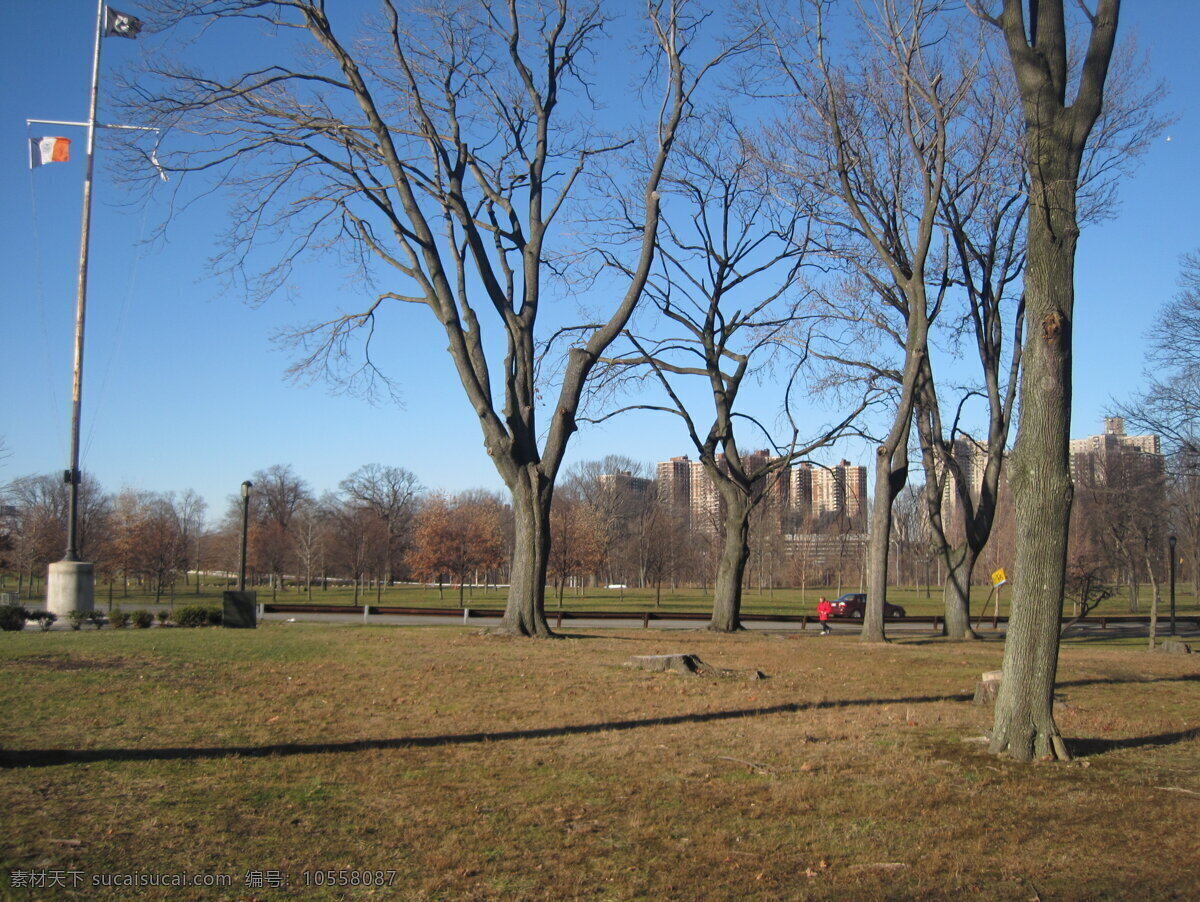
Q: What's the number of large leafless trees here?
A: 5